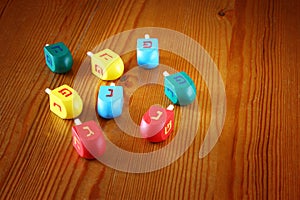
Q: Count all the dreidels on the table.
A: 8